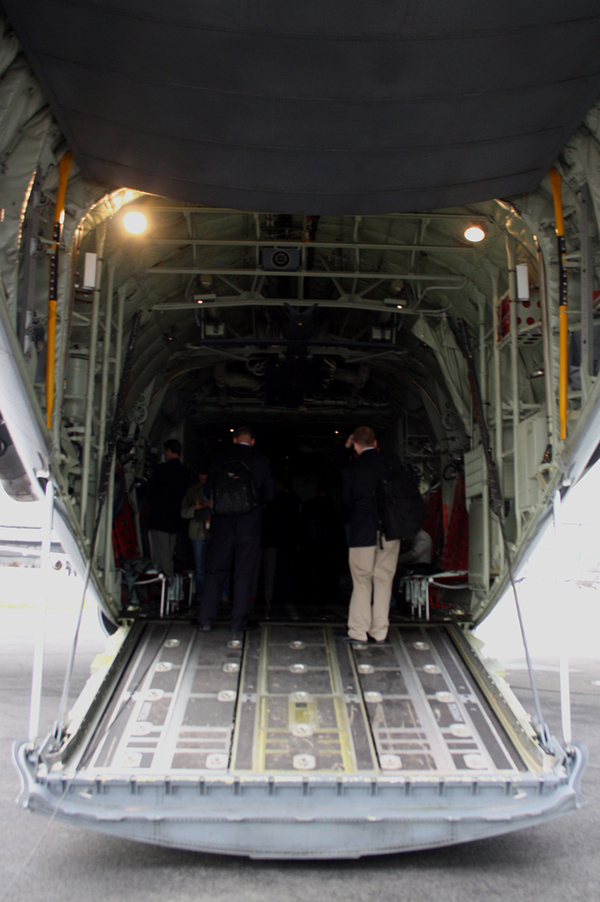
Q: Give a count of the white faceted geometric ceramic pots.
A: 0